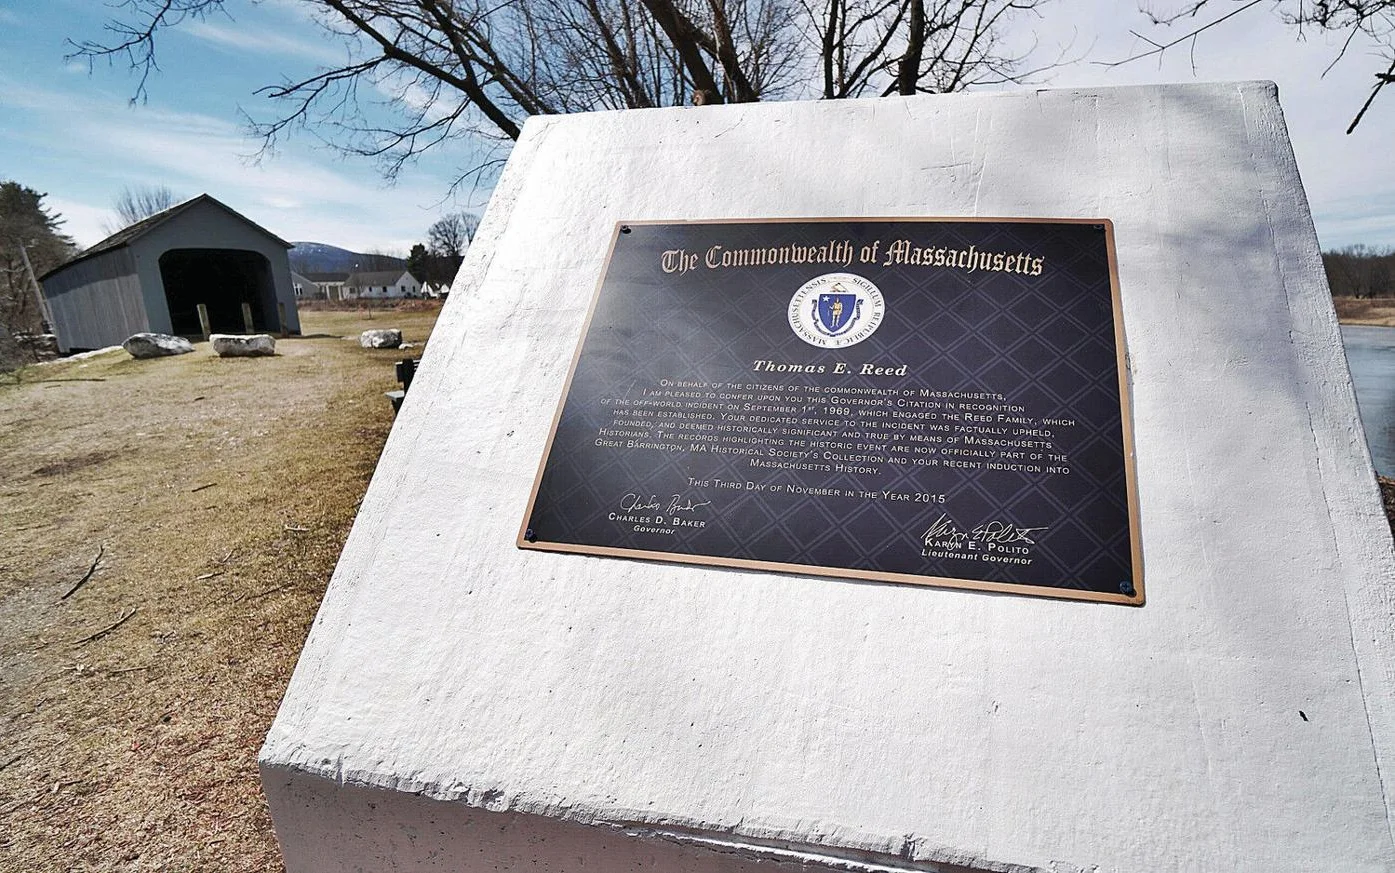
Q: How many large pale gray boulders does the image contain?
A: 3